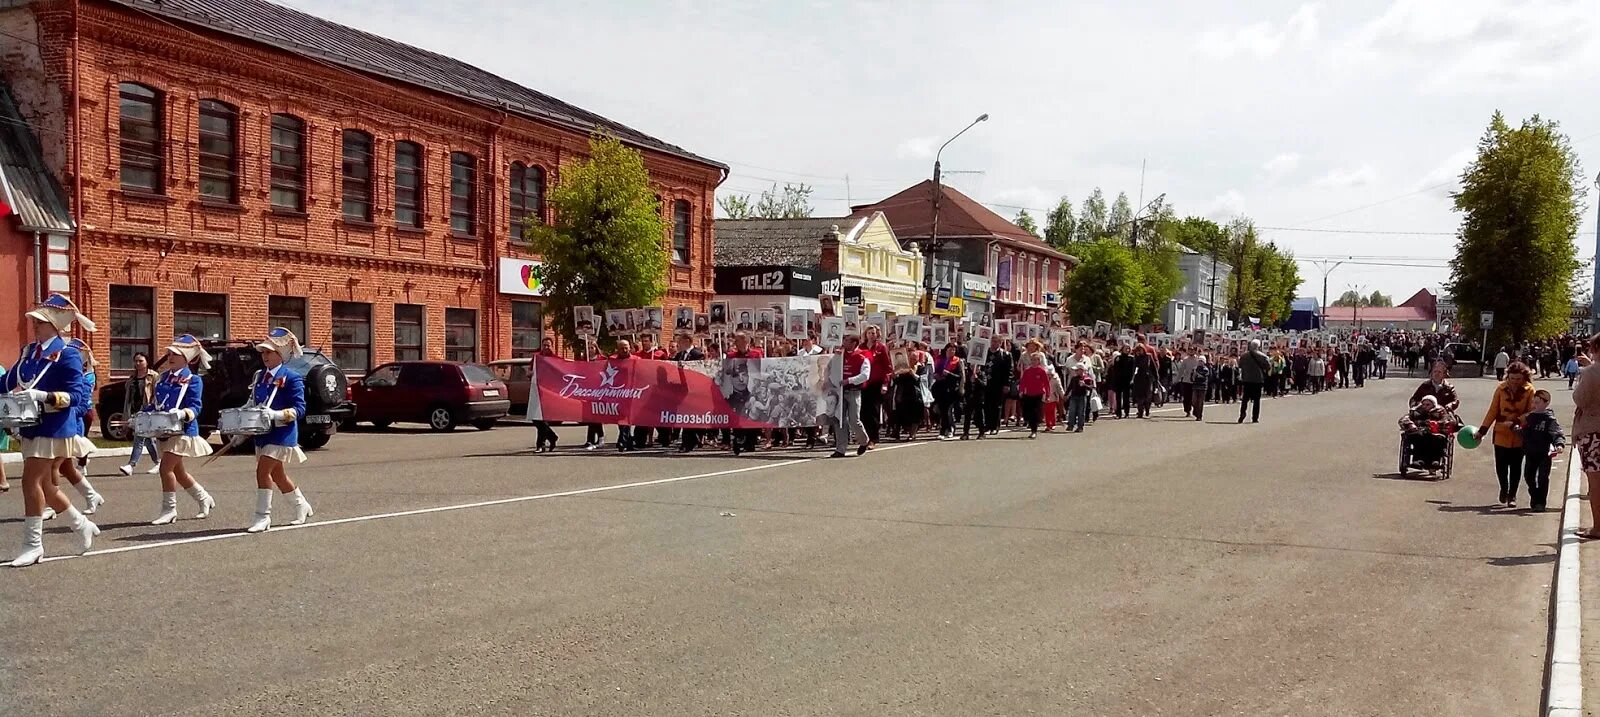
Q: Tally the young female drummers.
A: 4